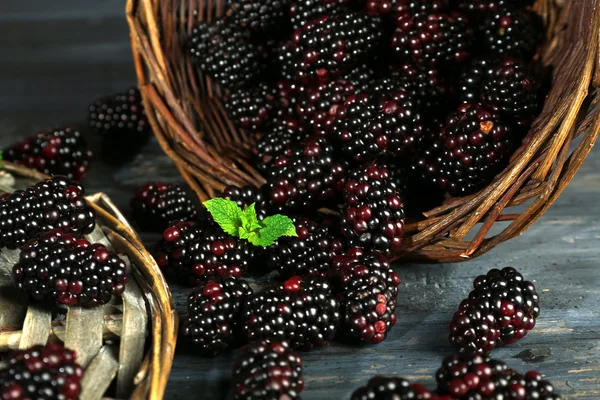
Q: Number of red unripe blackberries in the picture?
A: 0